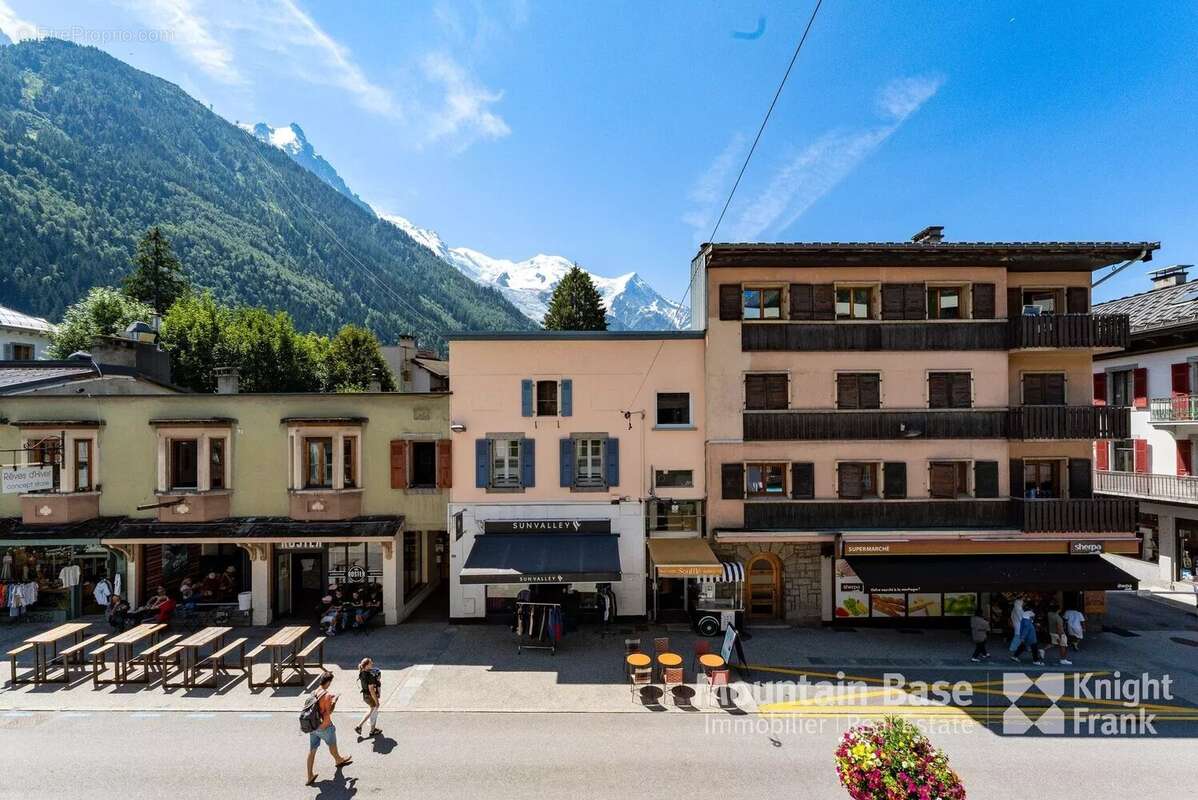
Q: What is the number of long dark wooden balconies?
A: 3